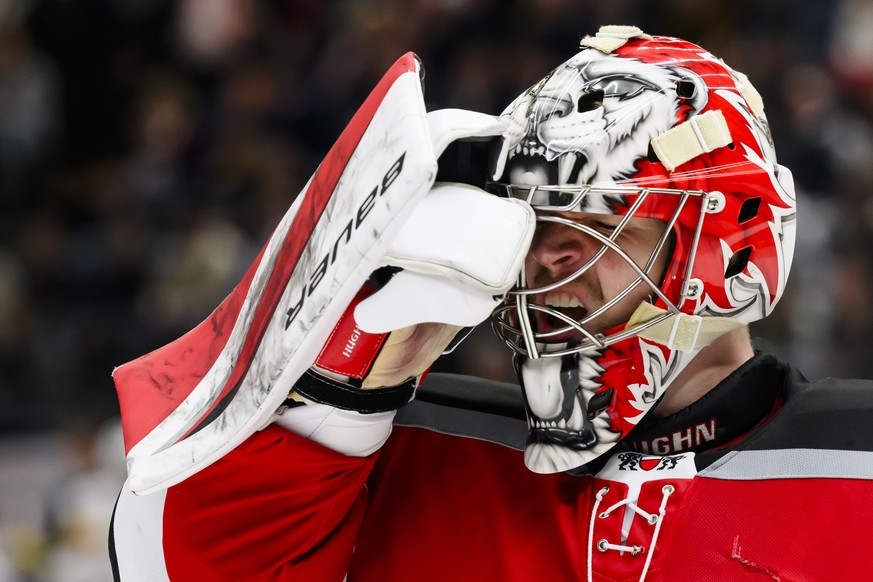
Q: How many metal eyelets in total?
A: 6